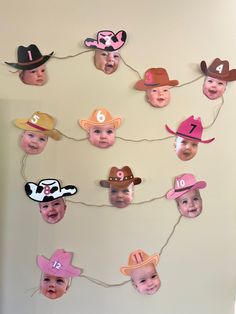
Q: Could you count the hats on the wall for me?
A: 12